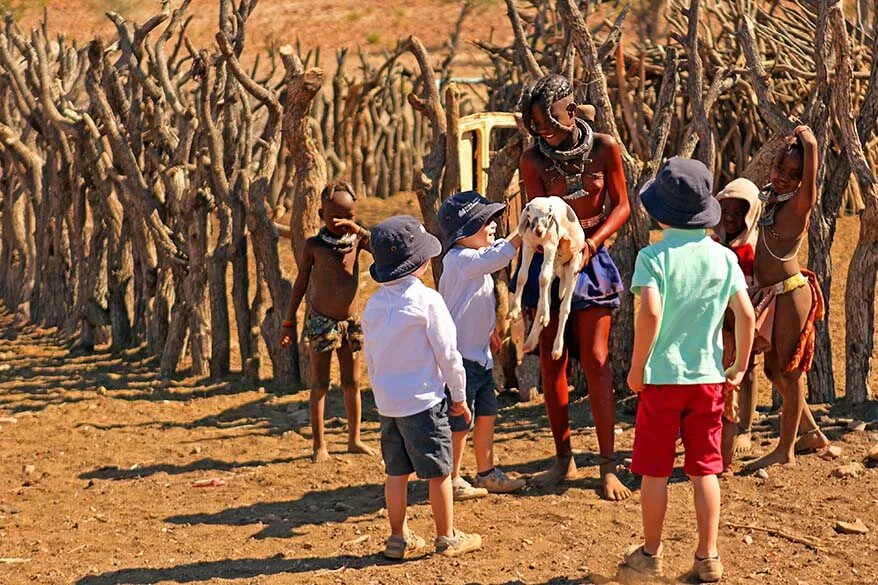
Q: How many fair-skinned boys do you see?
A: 3